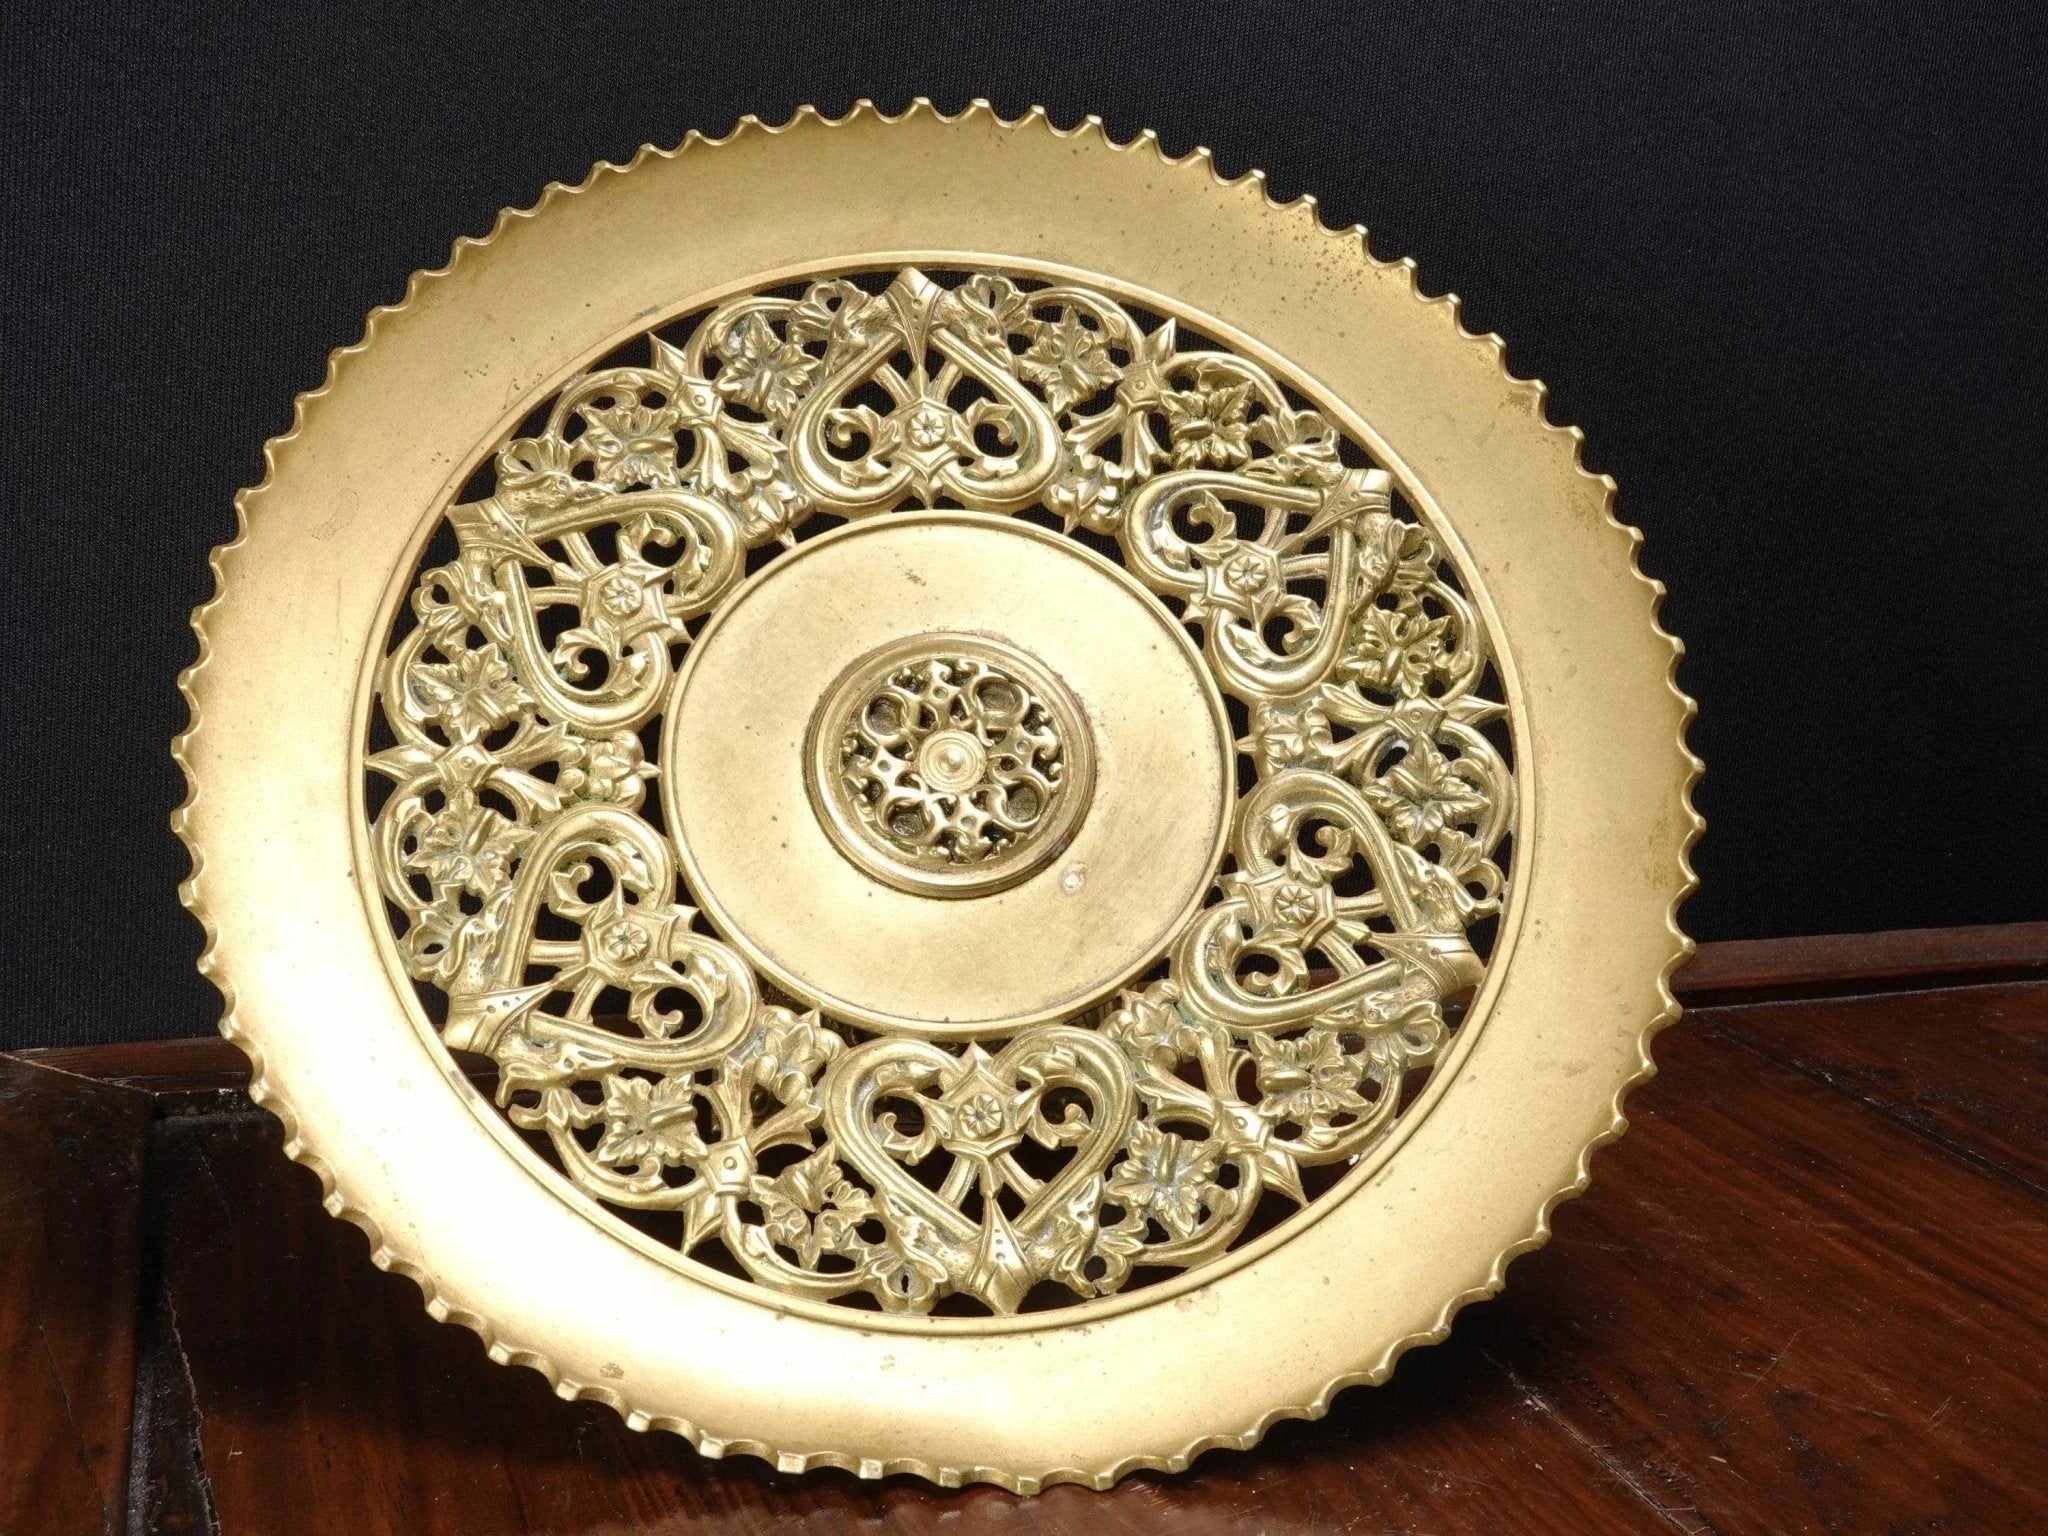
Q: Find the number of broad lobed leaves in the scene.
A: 12